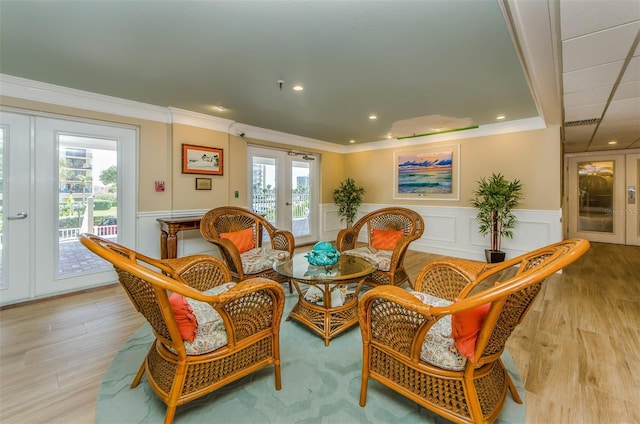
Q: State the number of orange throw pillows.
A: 4